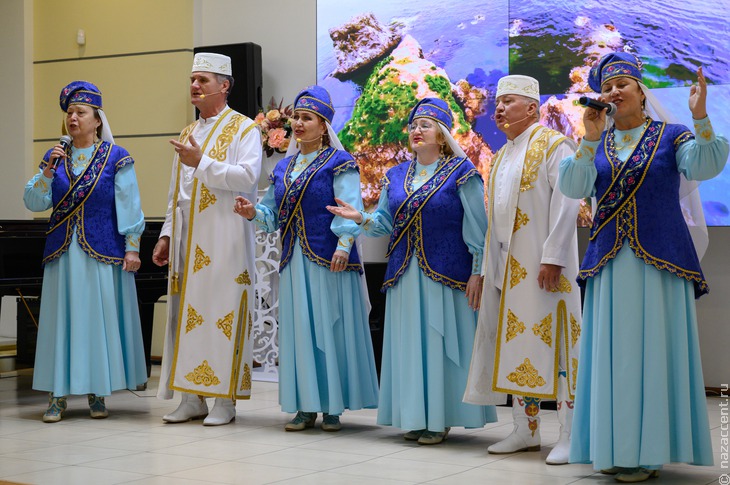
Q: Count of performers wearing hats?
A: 6